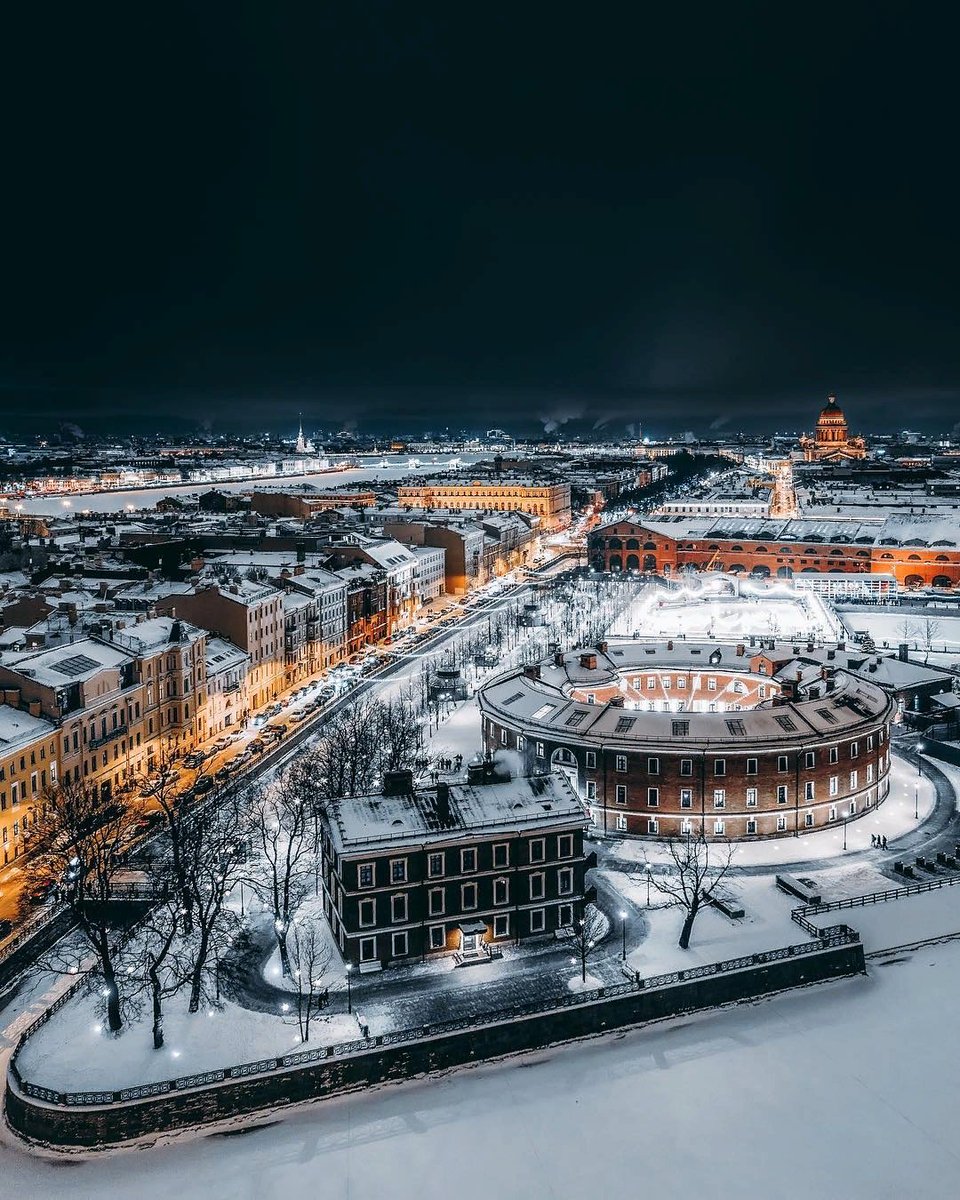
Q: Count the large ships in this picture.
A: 0